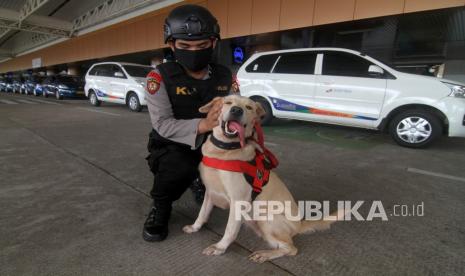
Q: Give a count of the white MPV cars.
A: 2